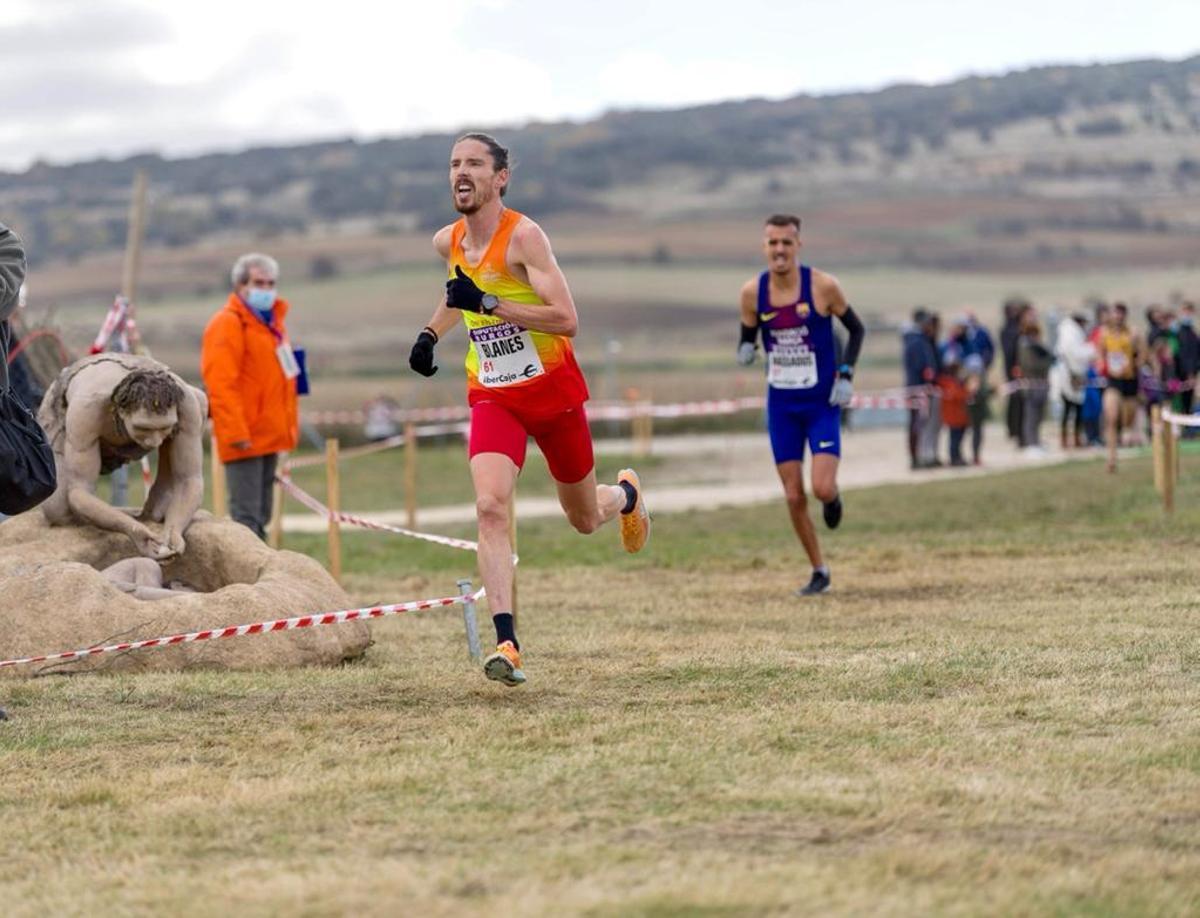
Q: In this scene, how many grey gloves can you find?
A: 2